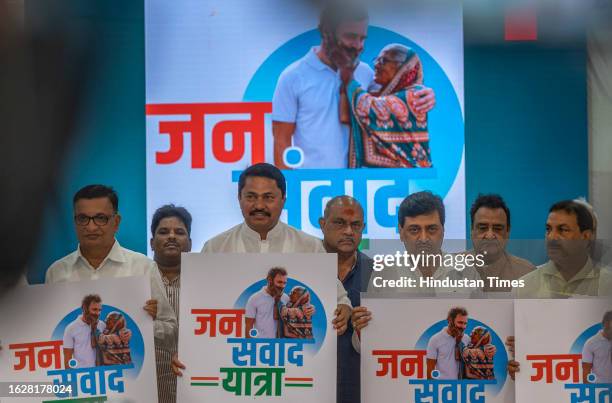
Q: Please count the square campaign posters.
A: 4